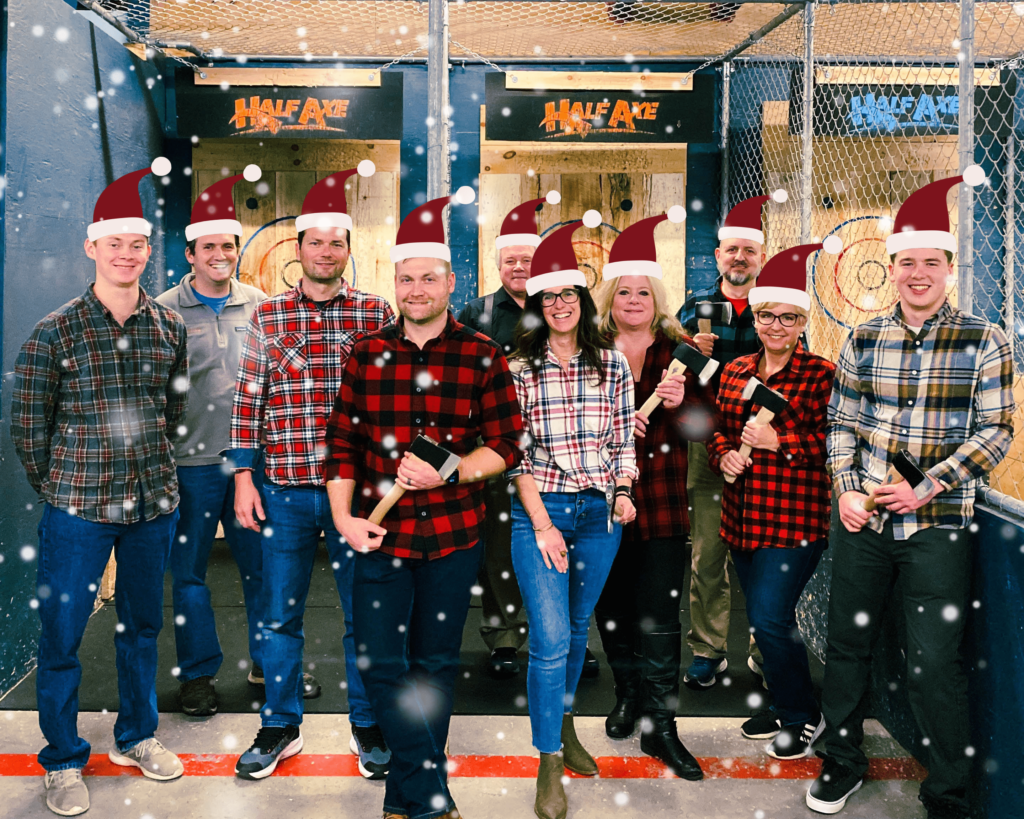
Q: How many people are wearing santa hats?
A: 10